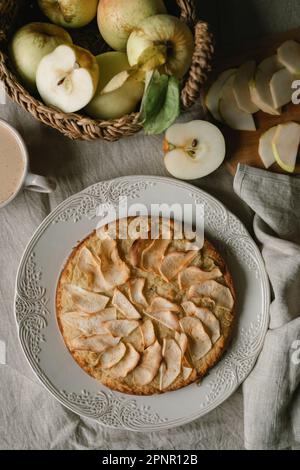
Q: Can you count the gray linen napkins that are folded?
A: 1